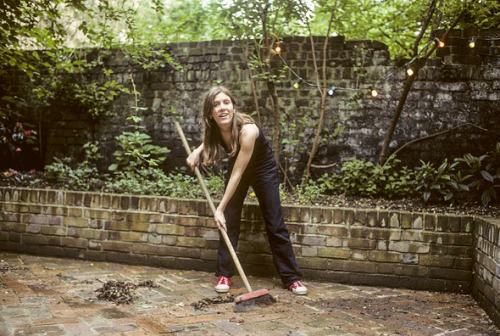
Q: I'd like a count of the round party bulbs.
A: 7